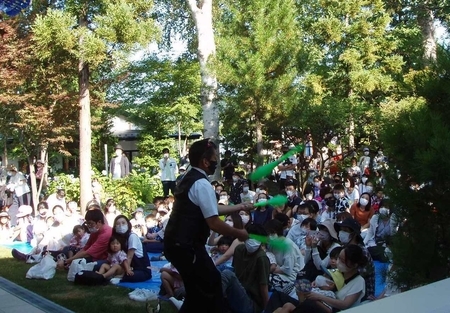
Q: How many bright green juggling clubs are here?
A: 3